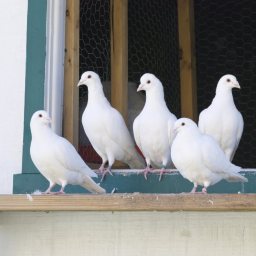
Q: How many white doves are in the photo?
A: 5